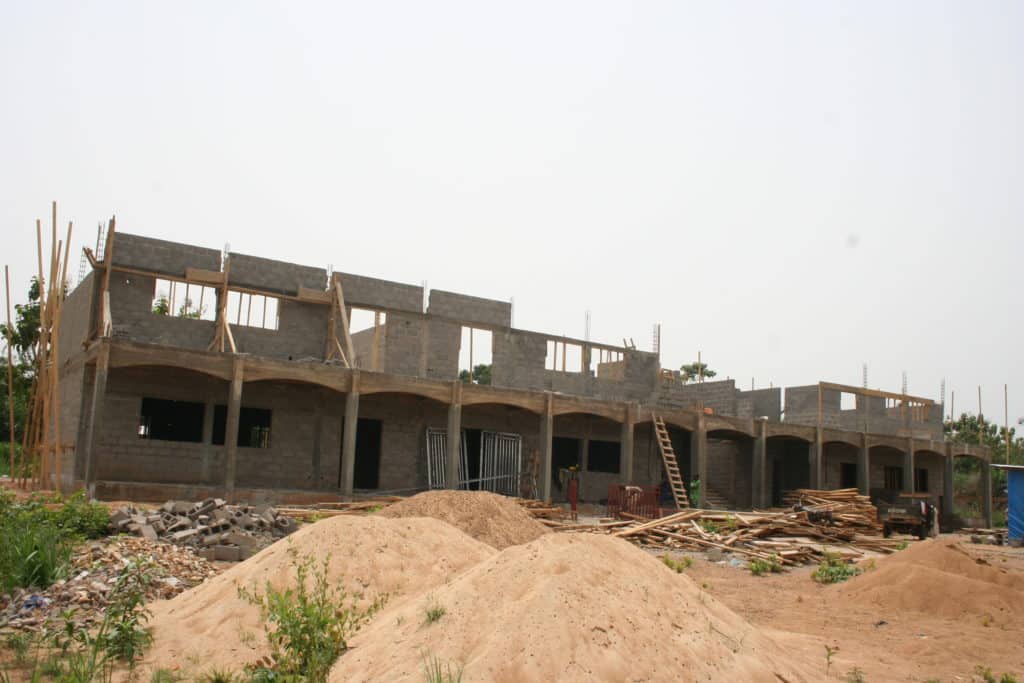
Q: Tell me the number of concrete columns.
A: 13